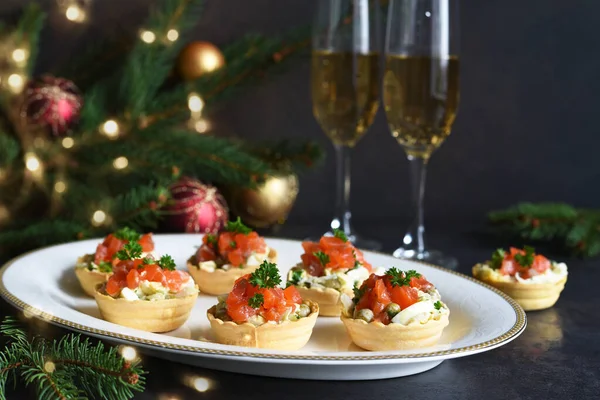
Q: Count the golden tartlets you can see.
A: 7